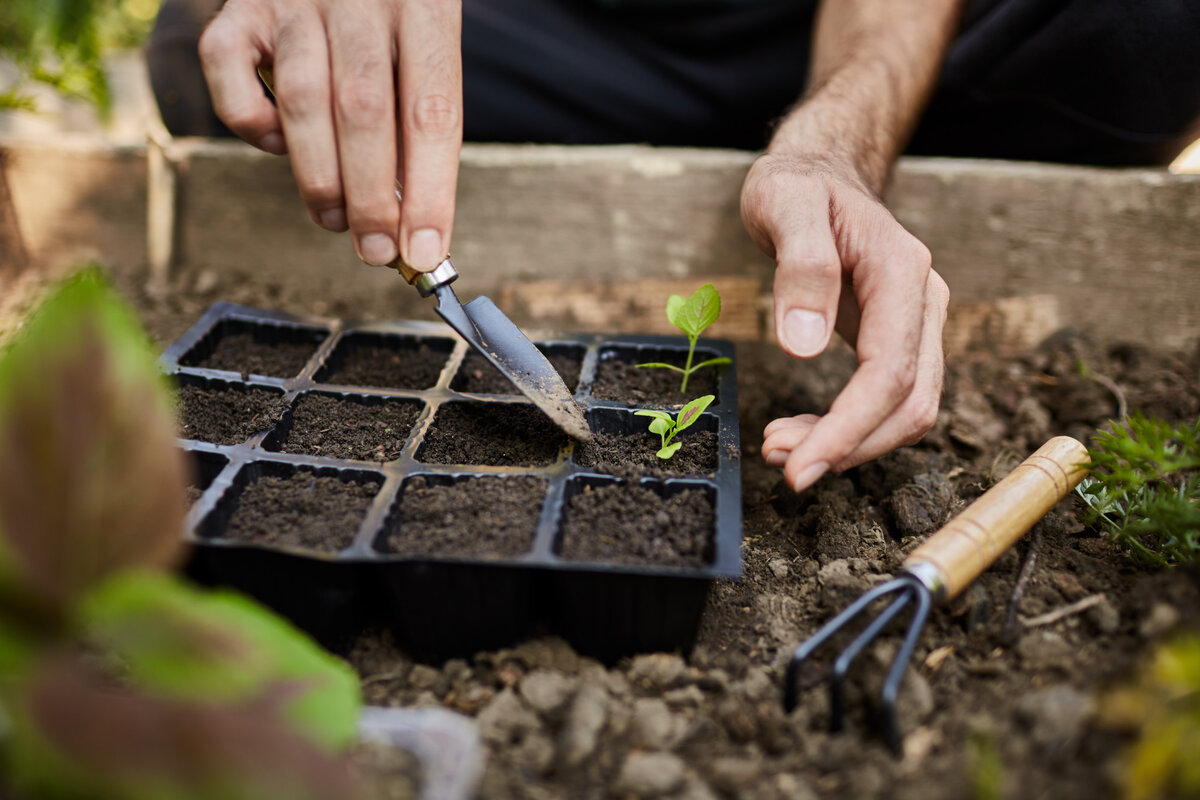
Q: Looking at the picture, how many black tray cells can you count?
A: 12